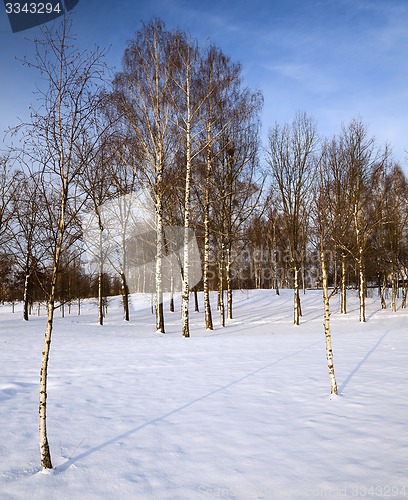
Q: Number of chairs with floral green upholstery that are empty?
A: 0